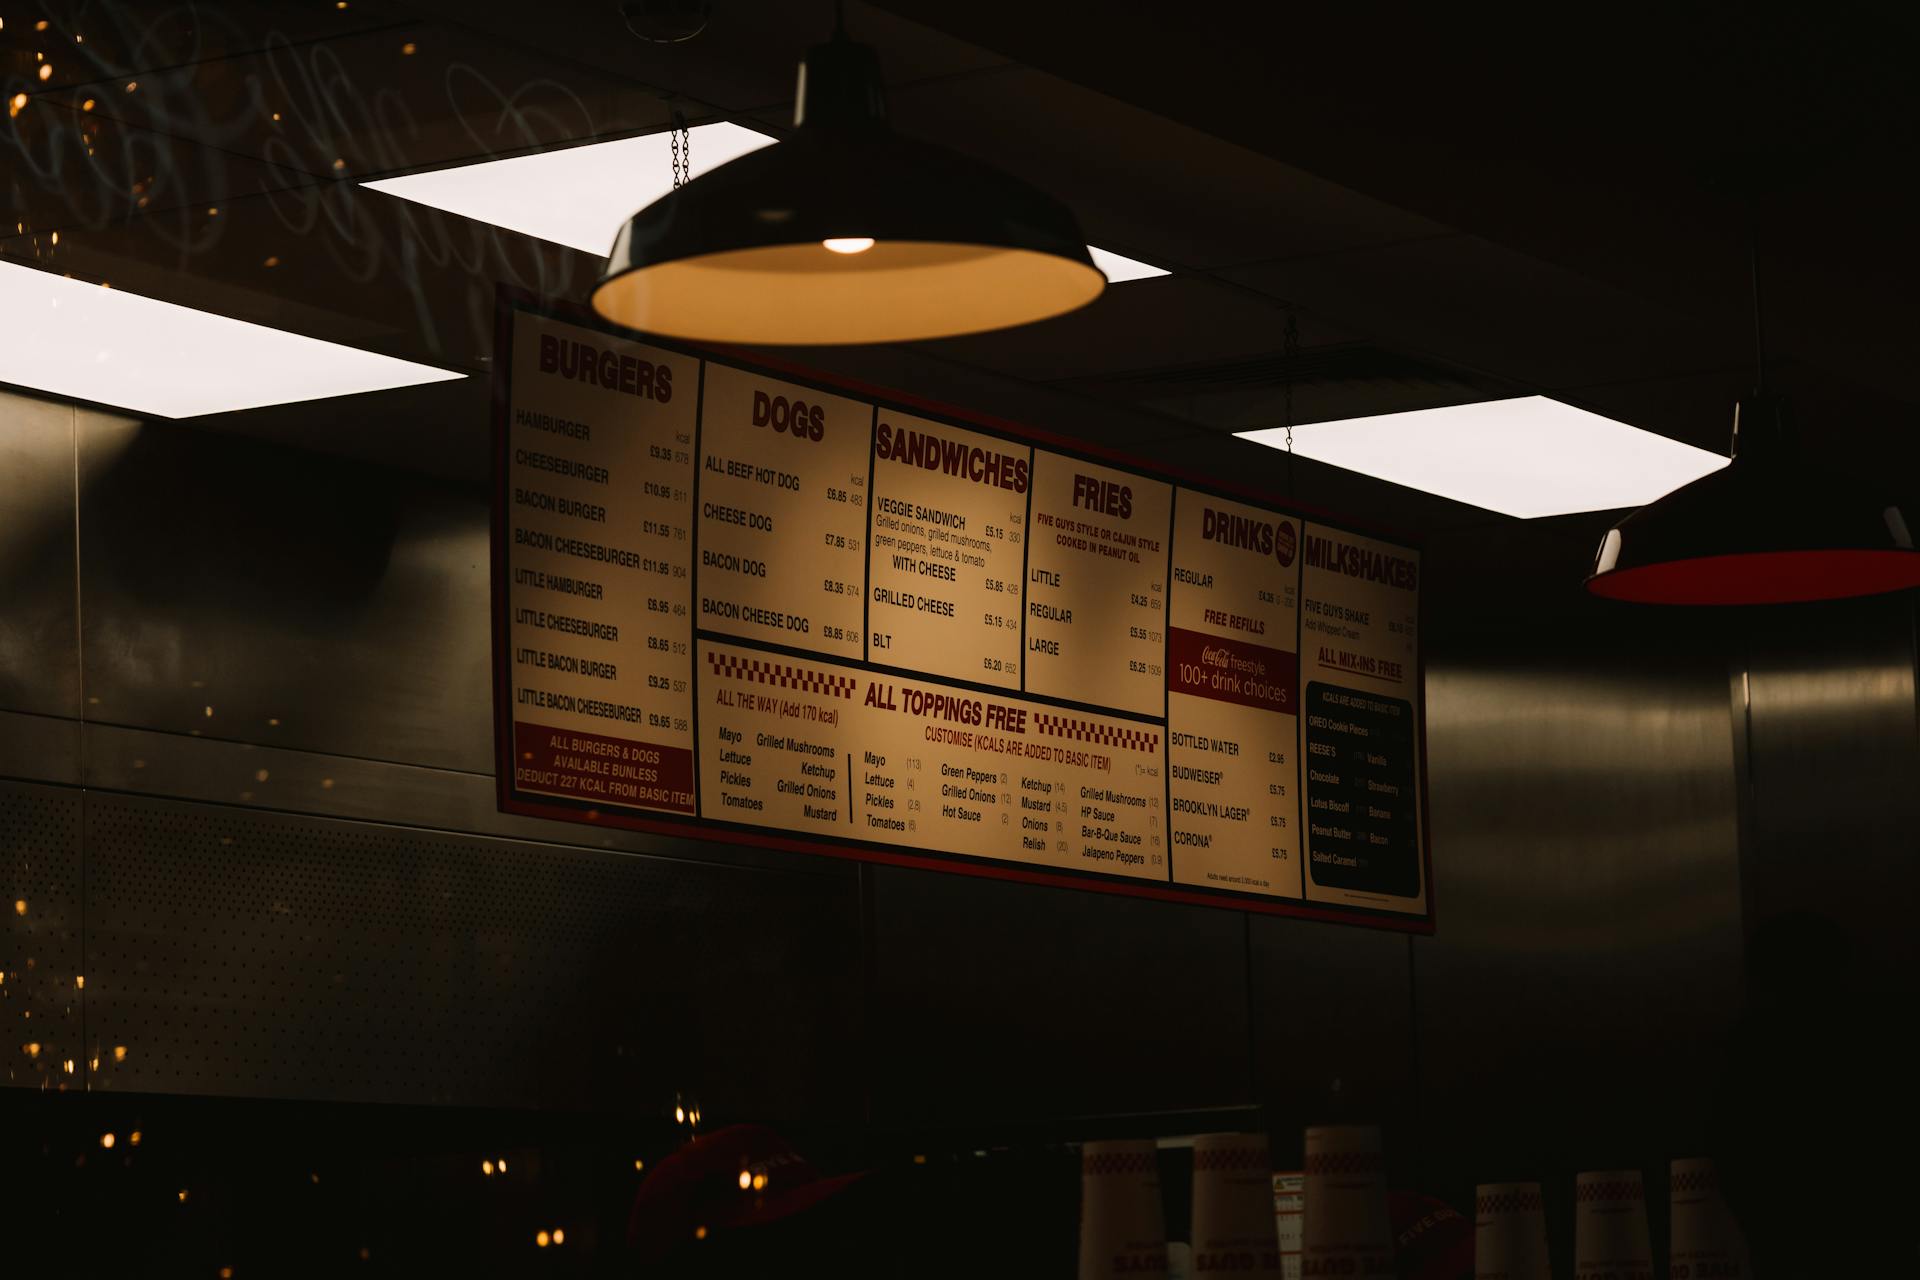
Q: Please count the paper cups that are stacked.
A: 6